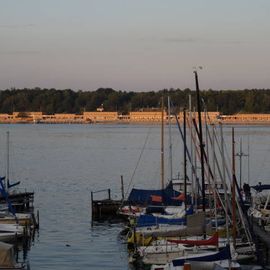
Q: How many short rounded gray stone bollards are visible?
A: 0